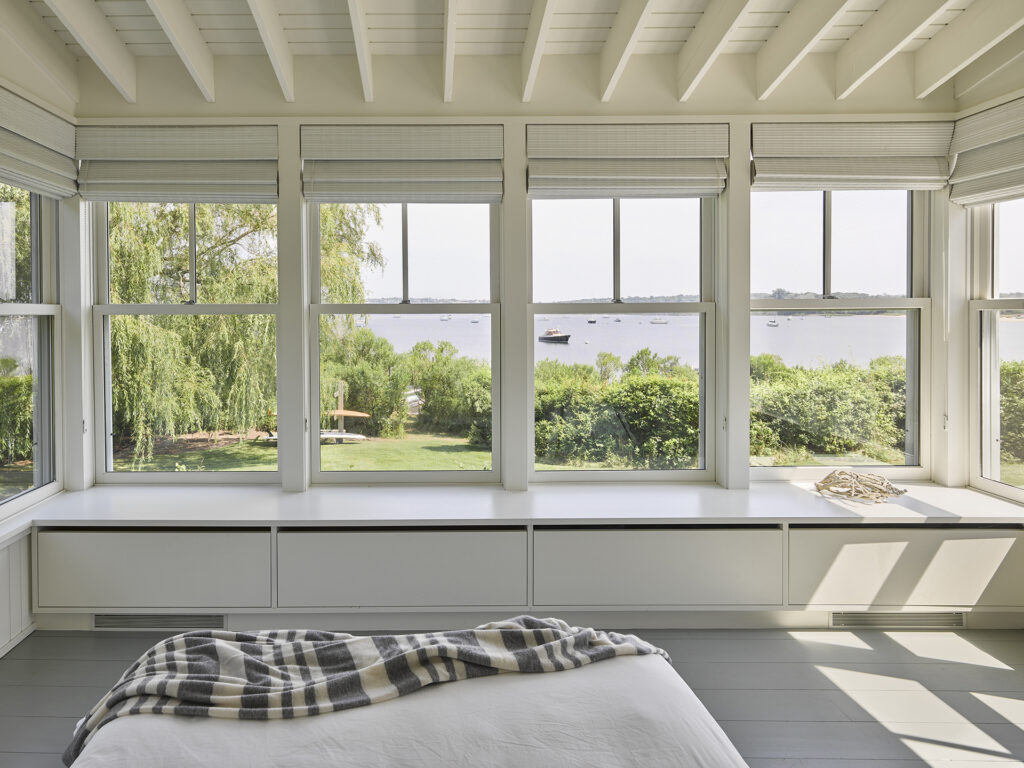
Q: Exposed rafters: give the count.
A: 11